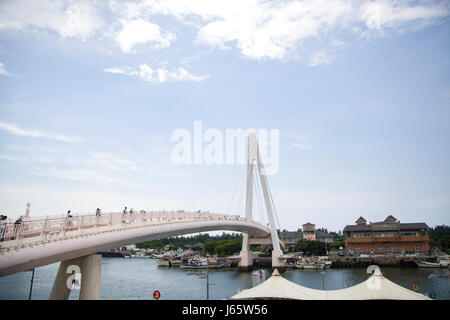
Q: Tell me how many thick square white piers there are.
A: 2